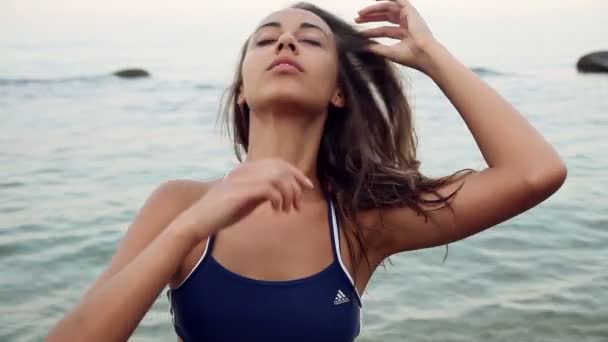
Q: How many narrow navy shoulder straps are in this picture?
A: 2